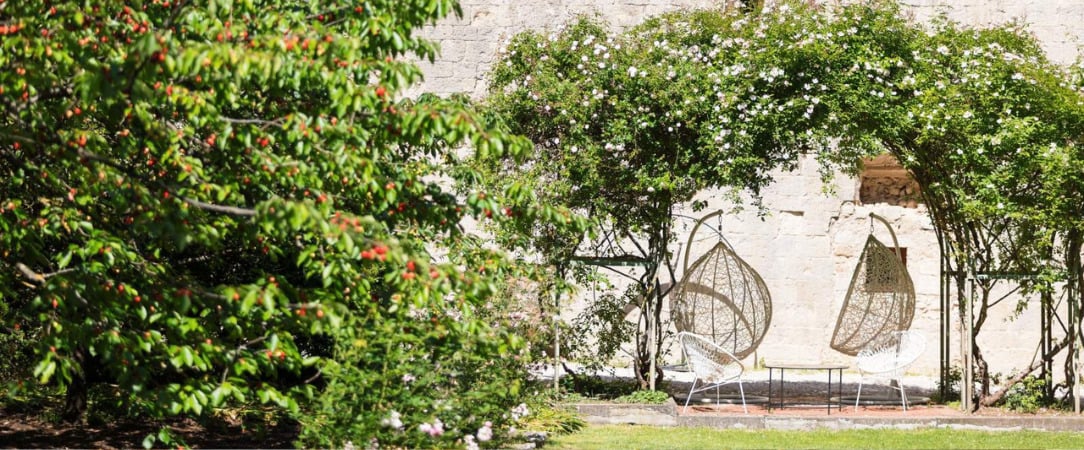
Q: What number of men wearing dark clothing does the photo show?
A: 0